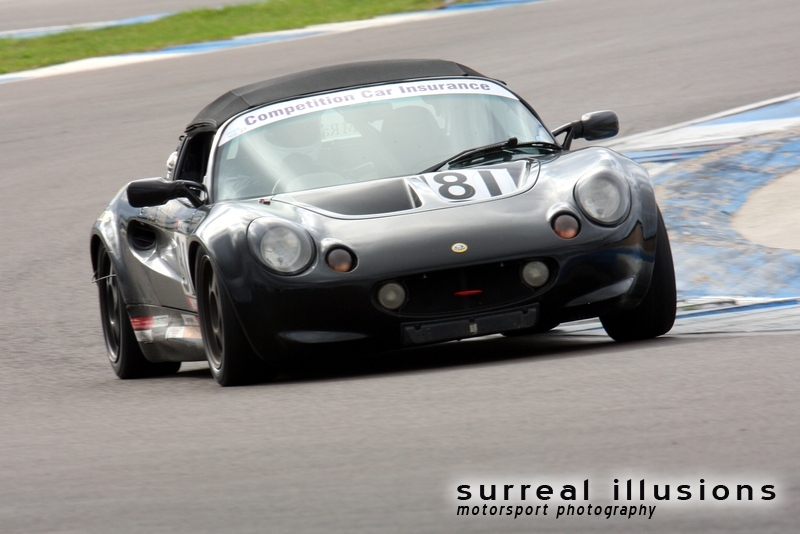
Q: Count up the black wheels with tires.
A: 3